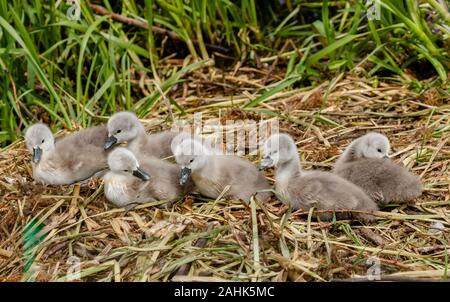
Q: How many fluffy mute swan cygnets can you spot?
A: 6